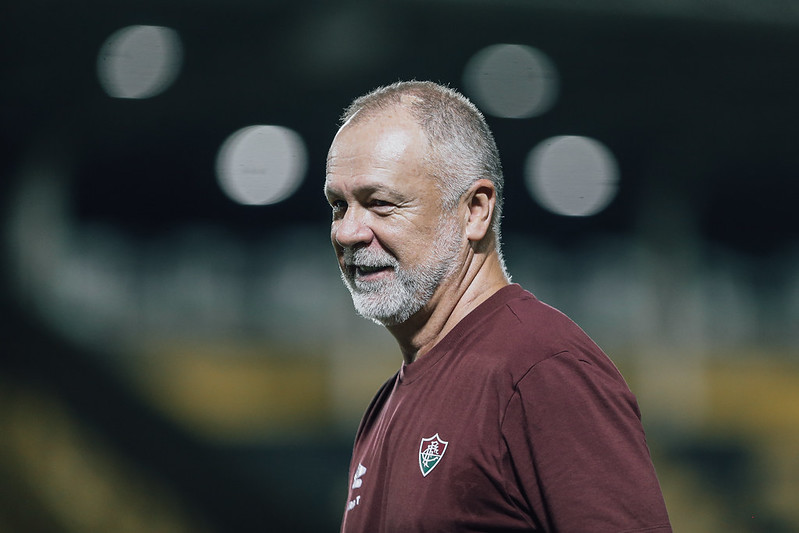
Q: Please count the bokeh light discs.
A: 4